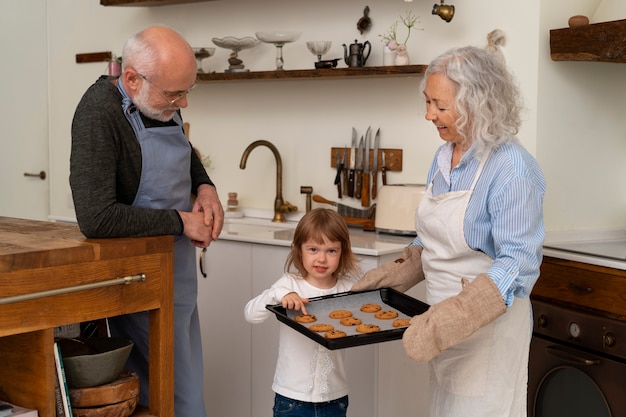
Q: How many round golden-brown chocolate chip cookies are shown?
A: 9